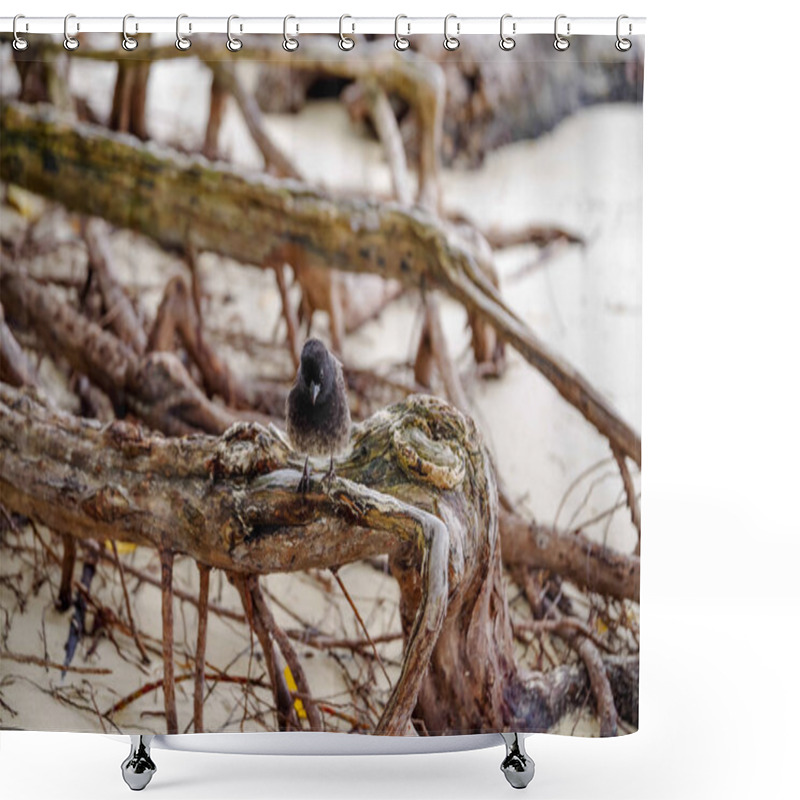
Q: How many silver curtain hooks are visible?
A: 12